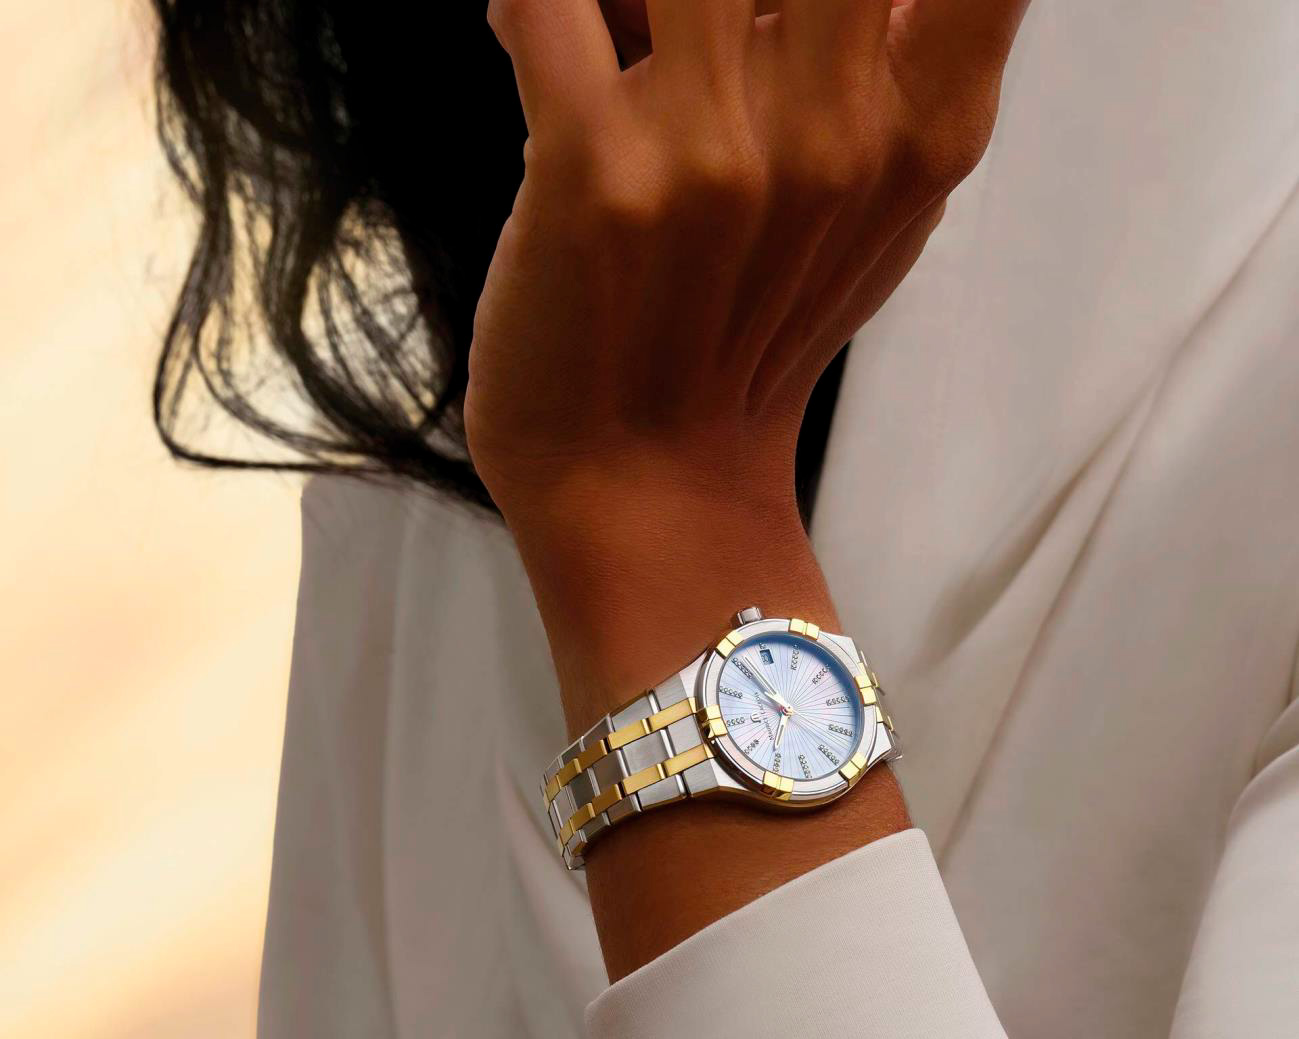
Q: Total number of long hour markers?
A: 11